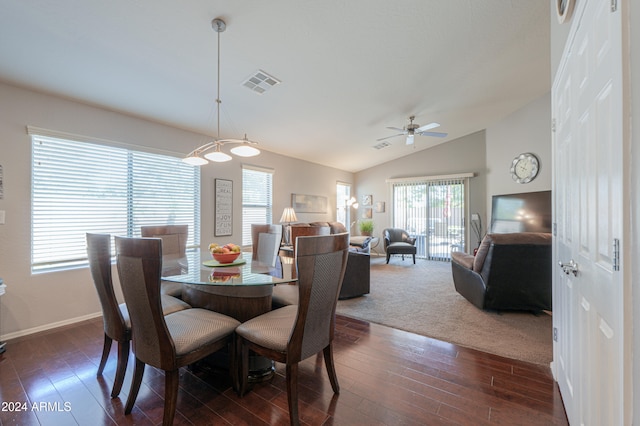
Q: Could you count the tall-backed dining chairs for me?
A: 6